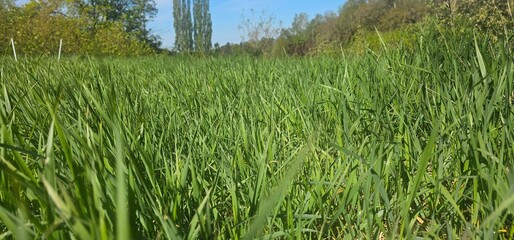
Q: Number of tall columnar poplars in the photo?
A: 2